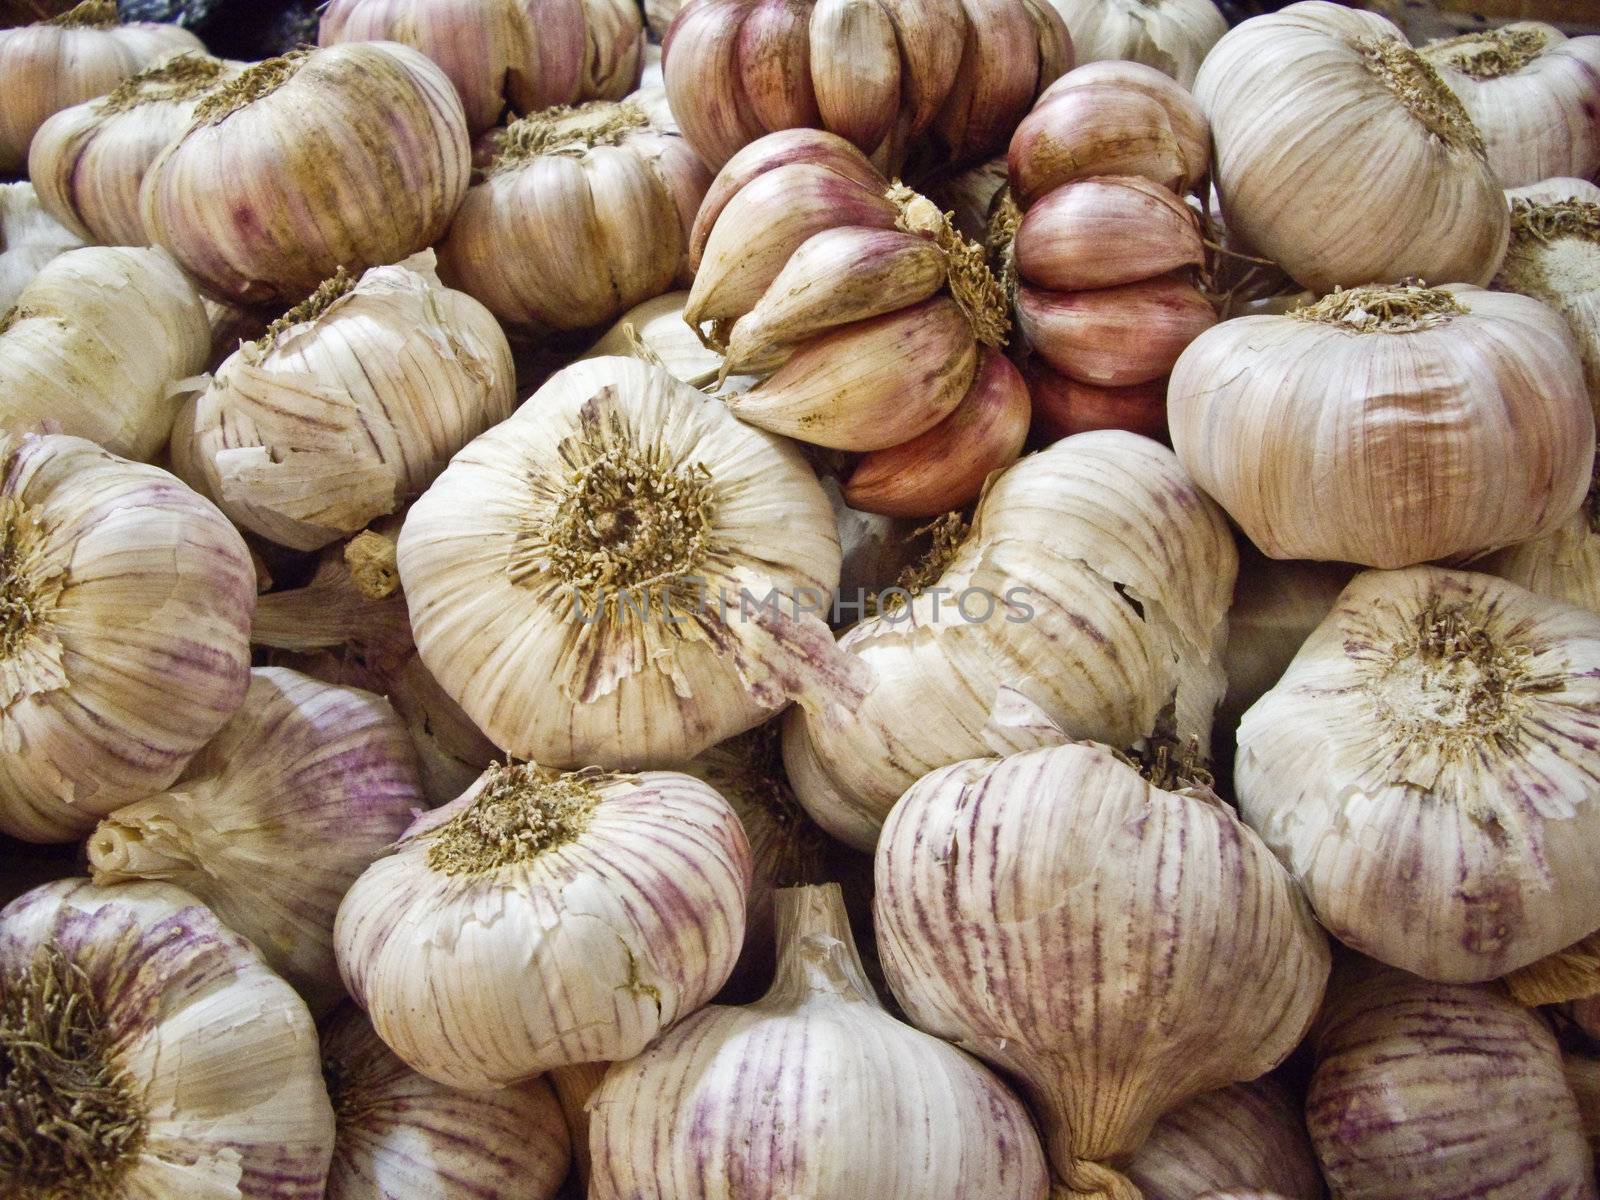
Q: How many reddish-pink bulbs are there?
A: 3